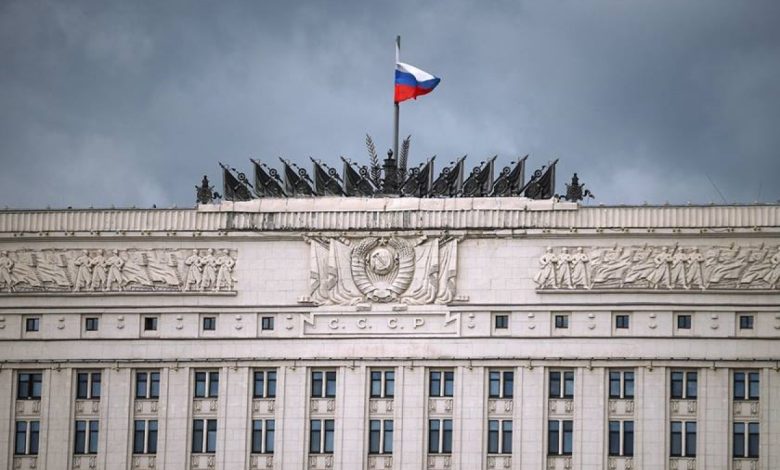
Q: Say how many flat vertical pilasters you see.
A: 14